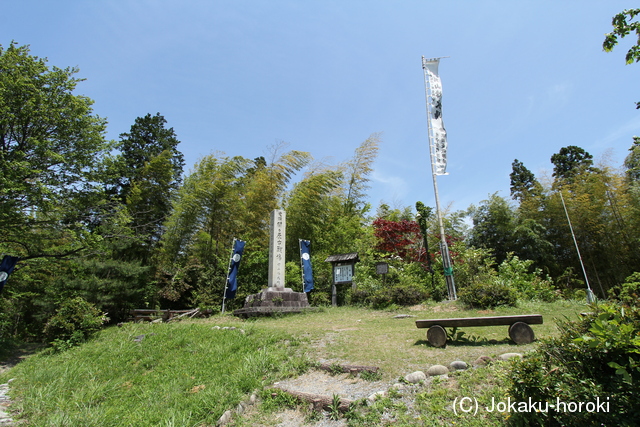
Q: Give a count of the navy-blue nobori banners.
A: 3